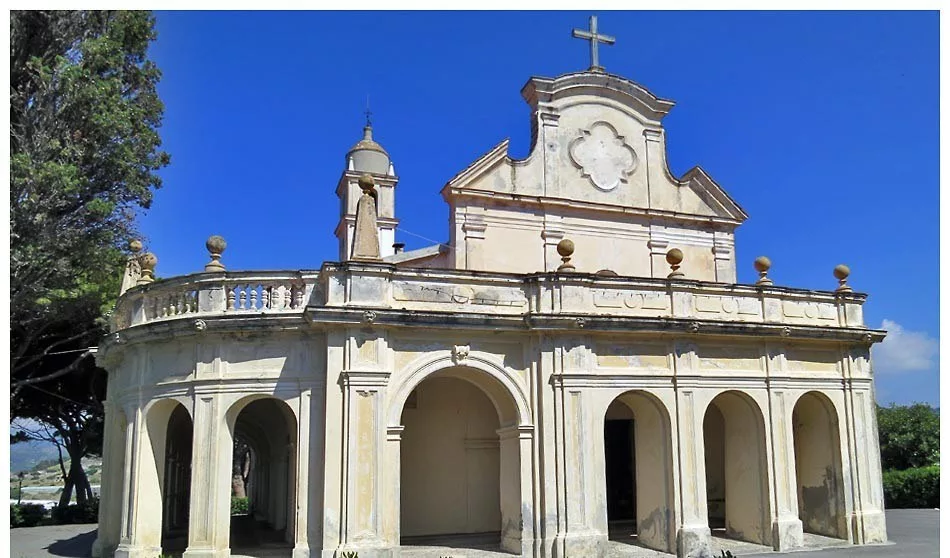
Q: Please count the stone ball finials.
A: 8